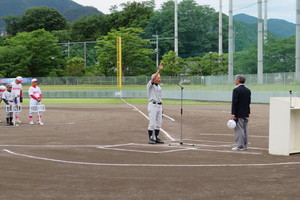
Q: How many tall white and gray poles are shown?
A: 6